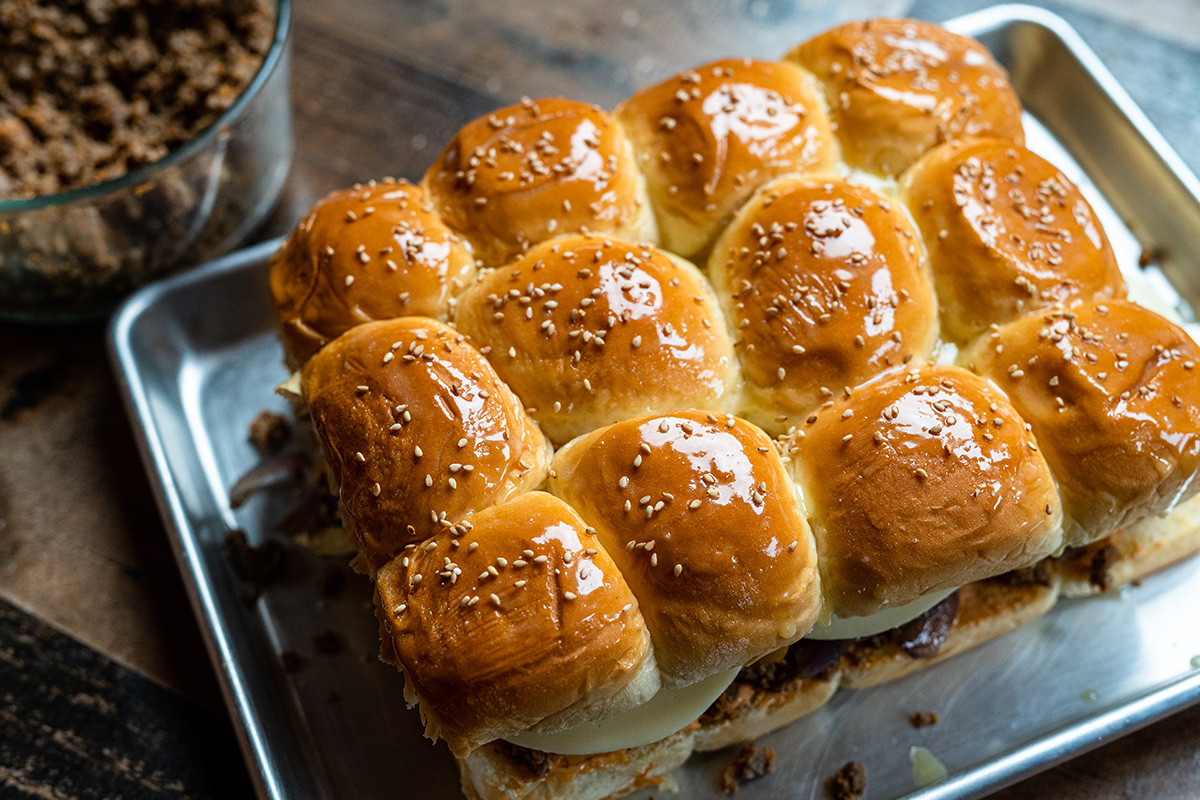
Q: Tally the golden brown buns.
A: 12